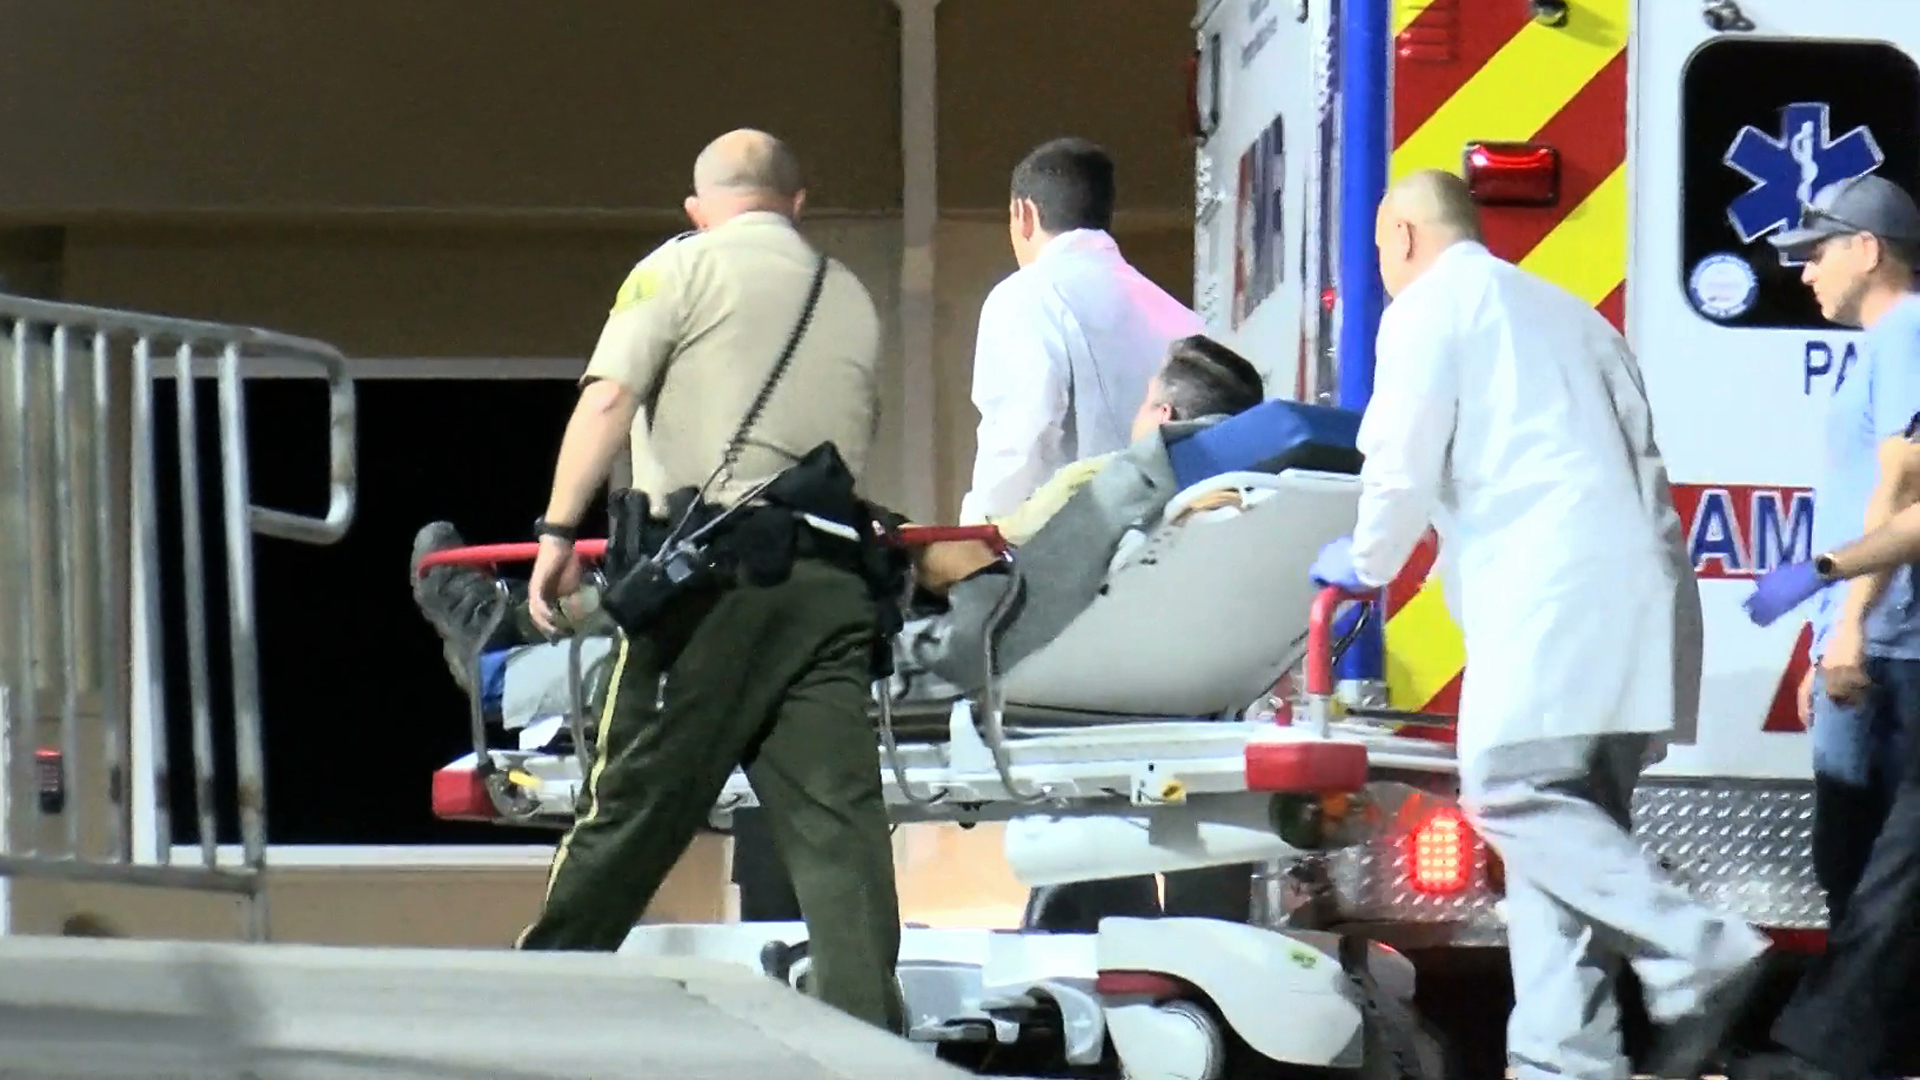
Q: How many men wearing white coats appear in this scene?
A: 2